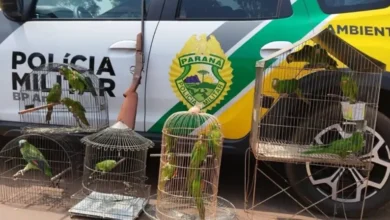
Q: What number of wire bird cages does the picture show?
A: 5